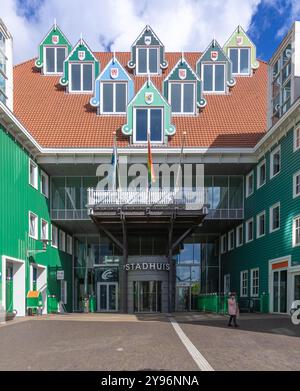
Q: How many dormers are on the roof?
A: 8